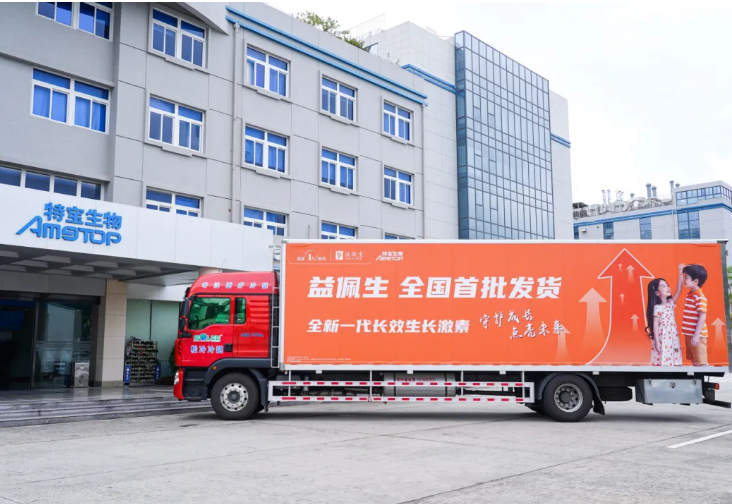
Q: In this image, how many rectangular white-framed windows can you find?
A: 15